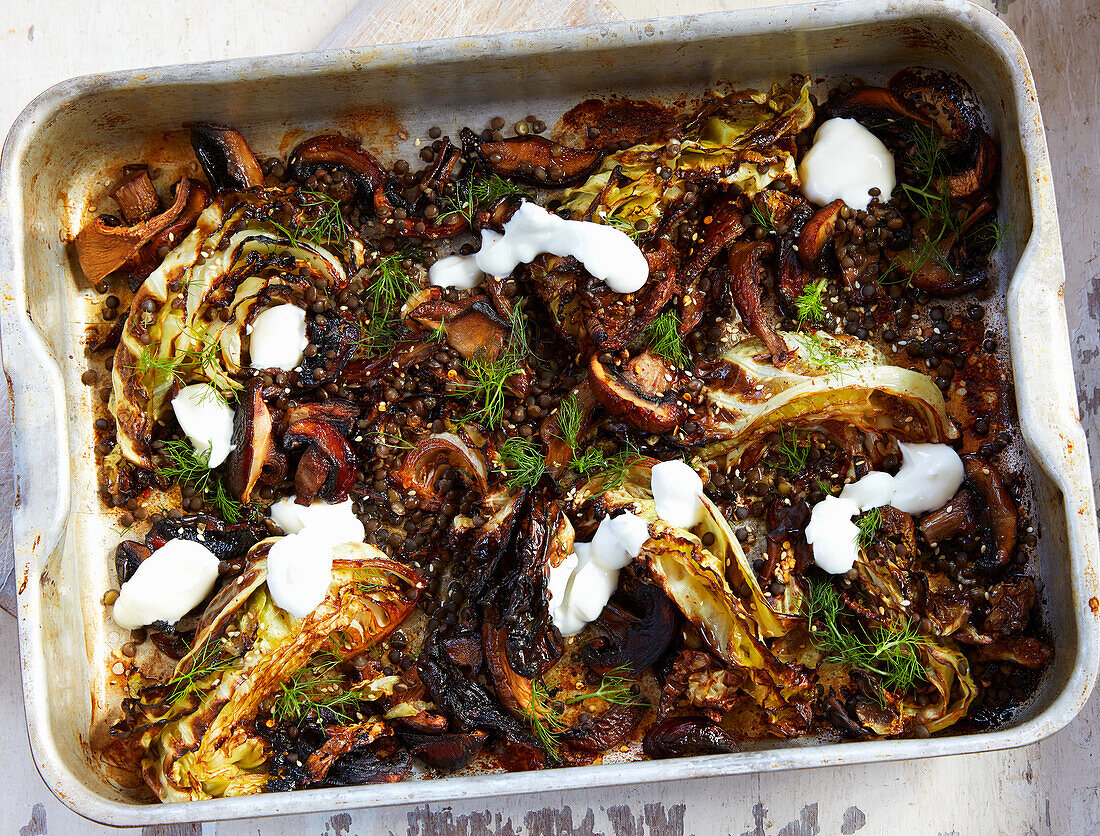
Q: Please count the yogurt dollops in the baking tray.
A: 9